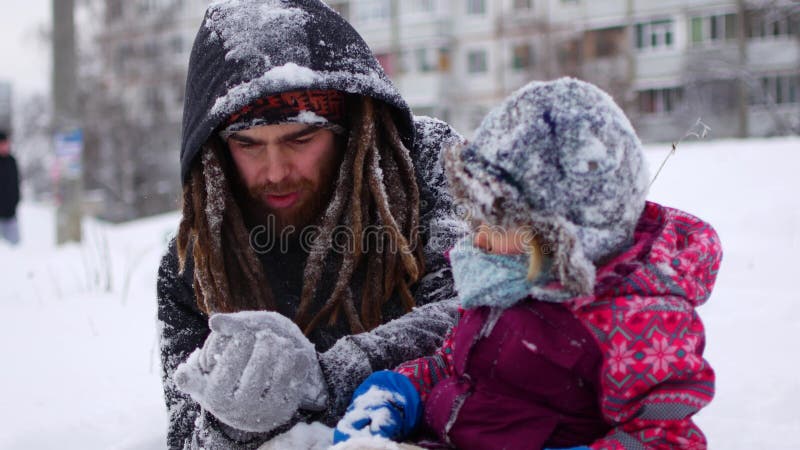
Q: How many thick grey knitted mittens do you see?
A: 2